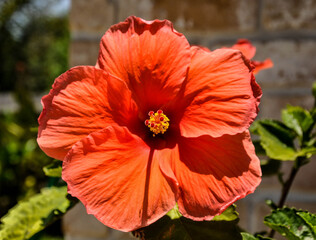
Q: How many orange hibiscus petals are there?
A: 5